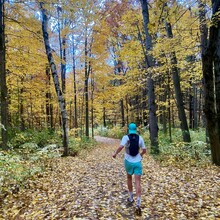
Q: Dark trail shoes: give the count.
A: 2